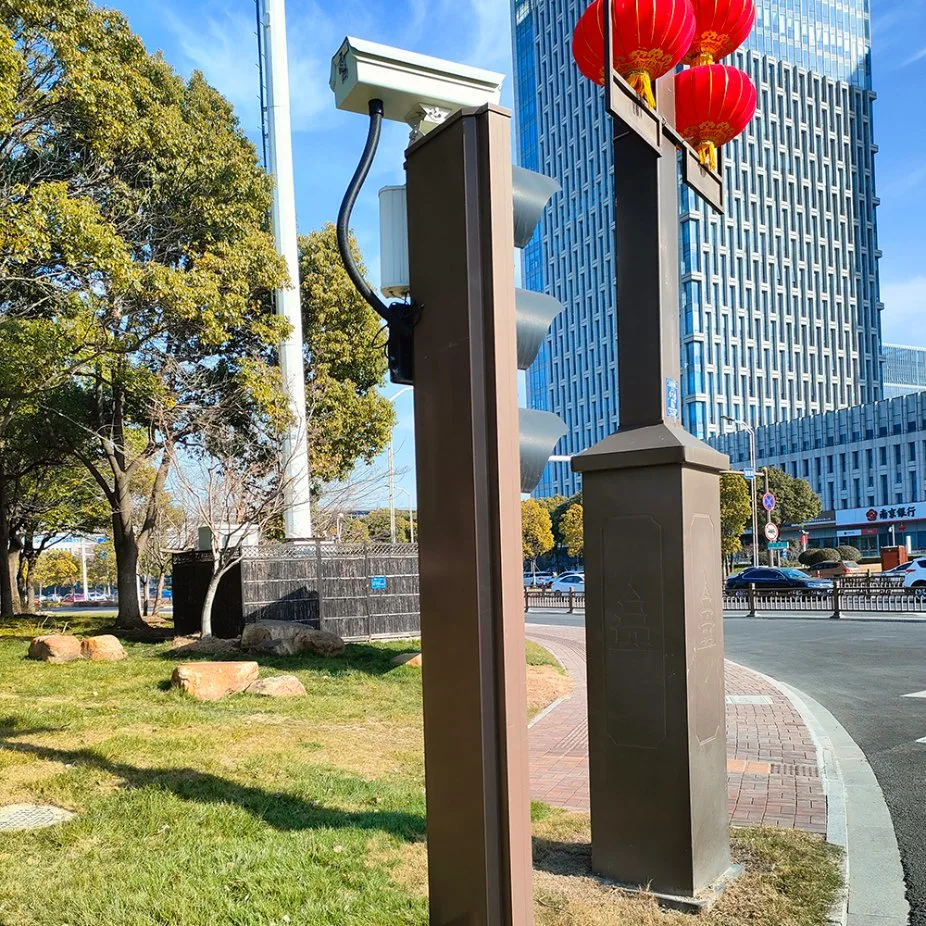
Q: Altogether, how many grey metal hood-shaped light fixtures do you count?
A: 3